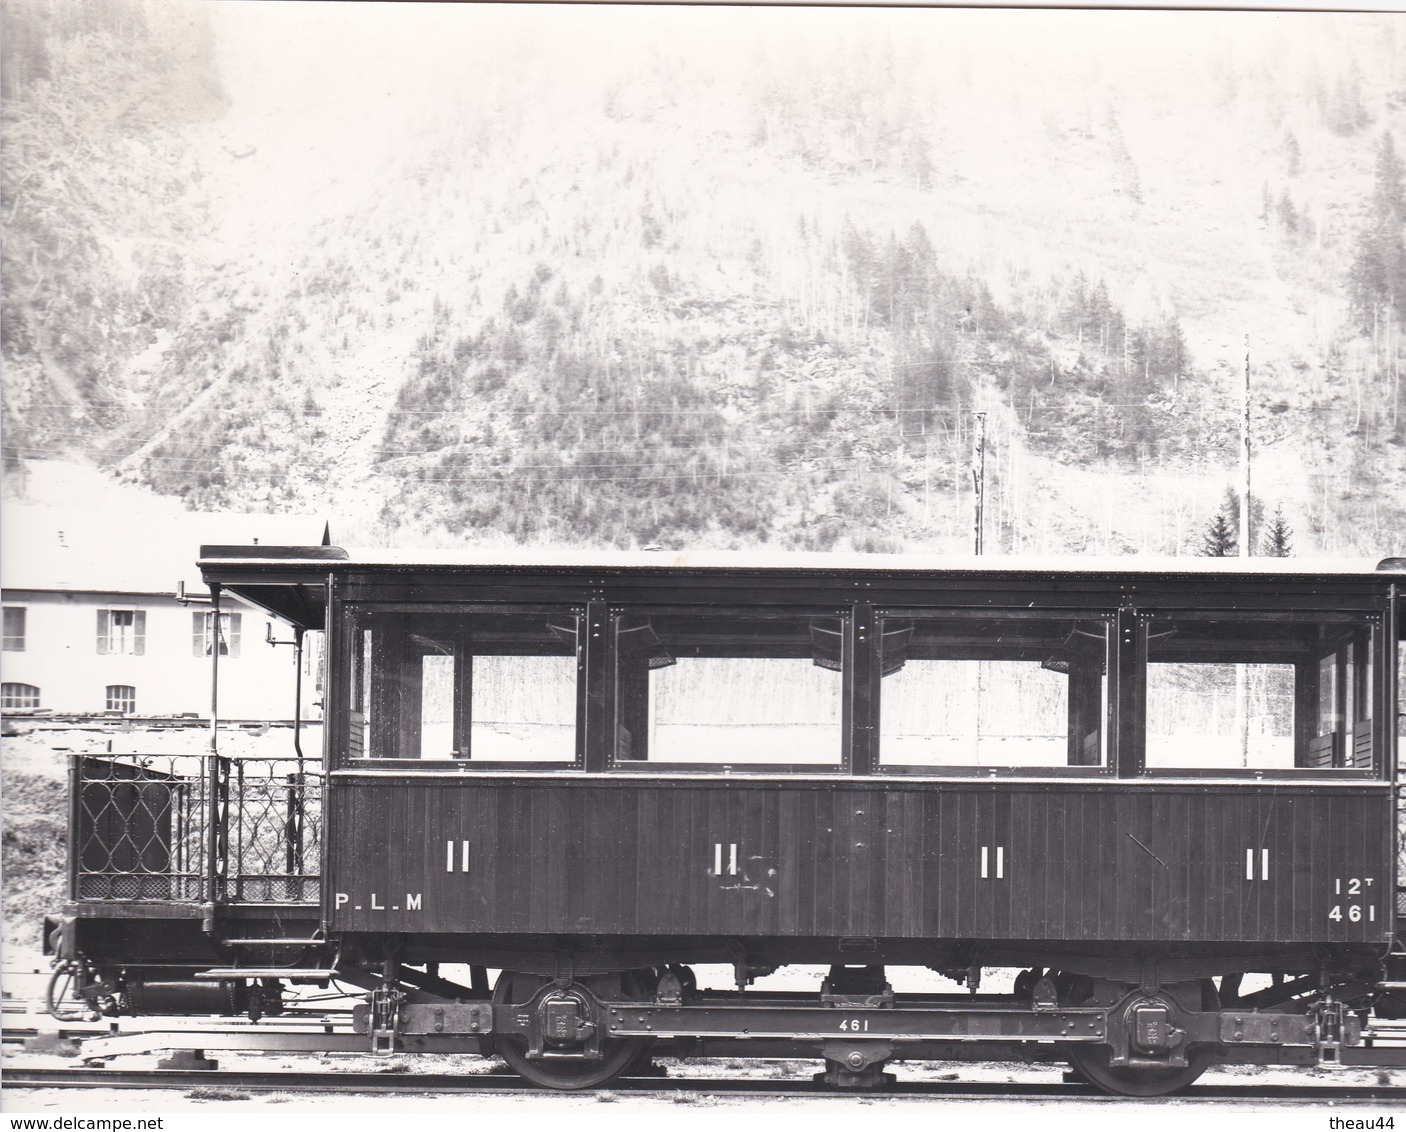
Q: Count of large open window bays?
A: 4